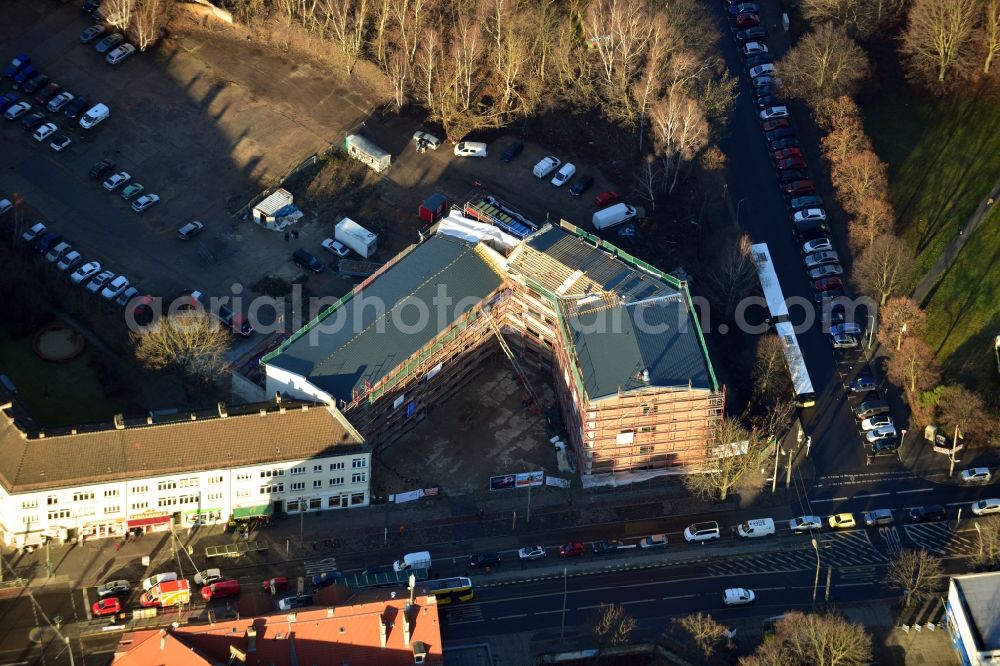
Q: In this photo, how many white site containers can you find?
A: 3